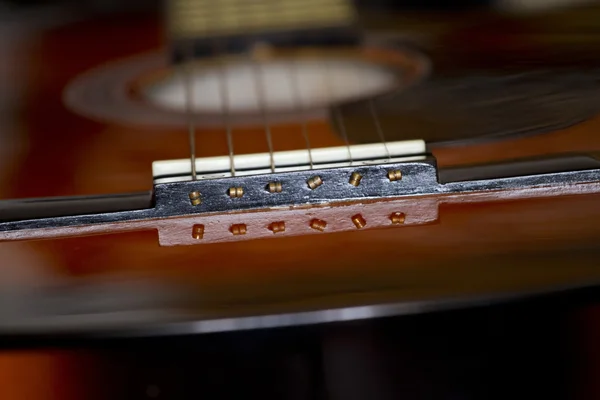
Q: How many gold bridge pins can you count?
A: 6